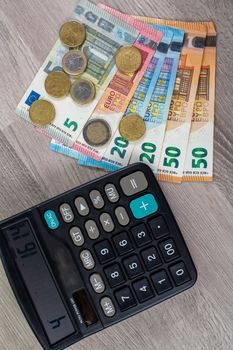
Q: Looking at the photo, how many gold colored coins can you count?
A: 5